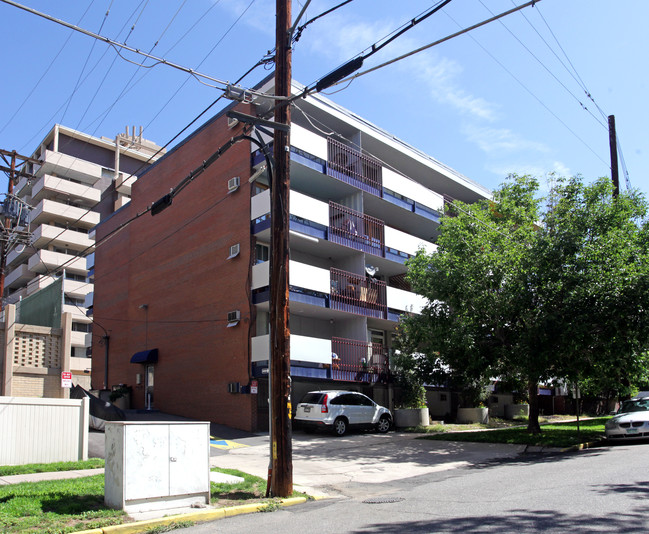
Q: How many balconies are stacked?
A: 4